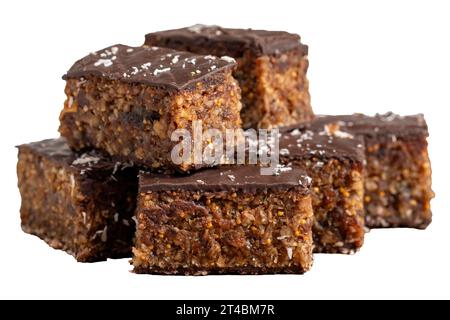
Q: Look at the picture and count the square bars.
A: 6